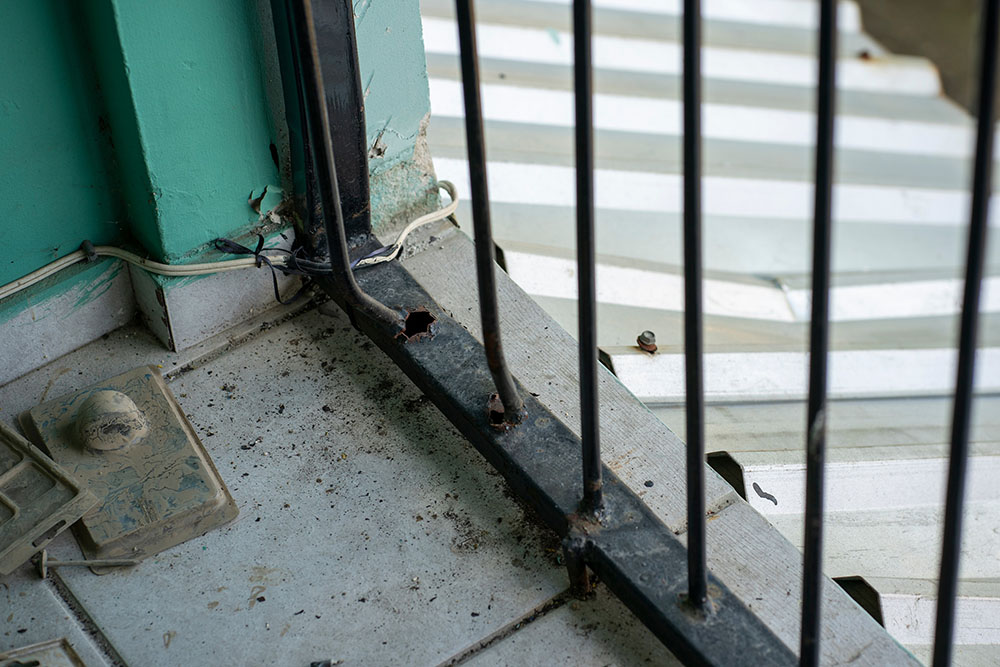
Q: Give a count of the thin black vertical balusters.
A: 6